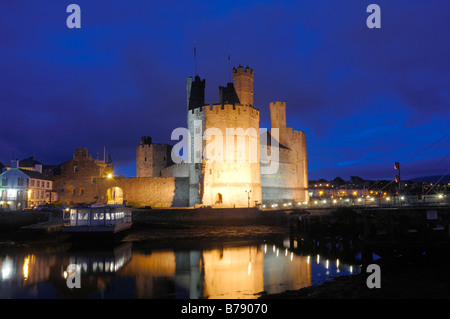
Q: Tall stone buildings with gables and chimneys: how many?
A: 1